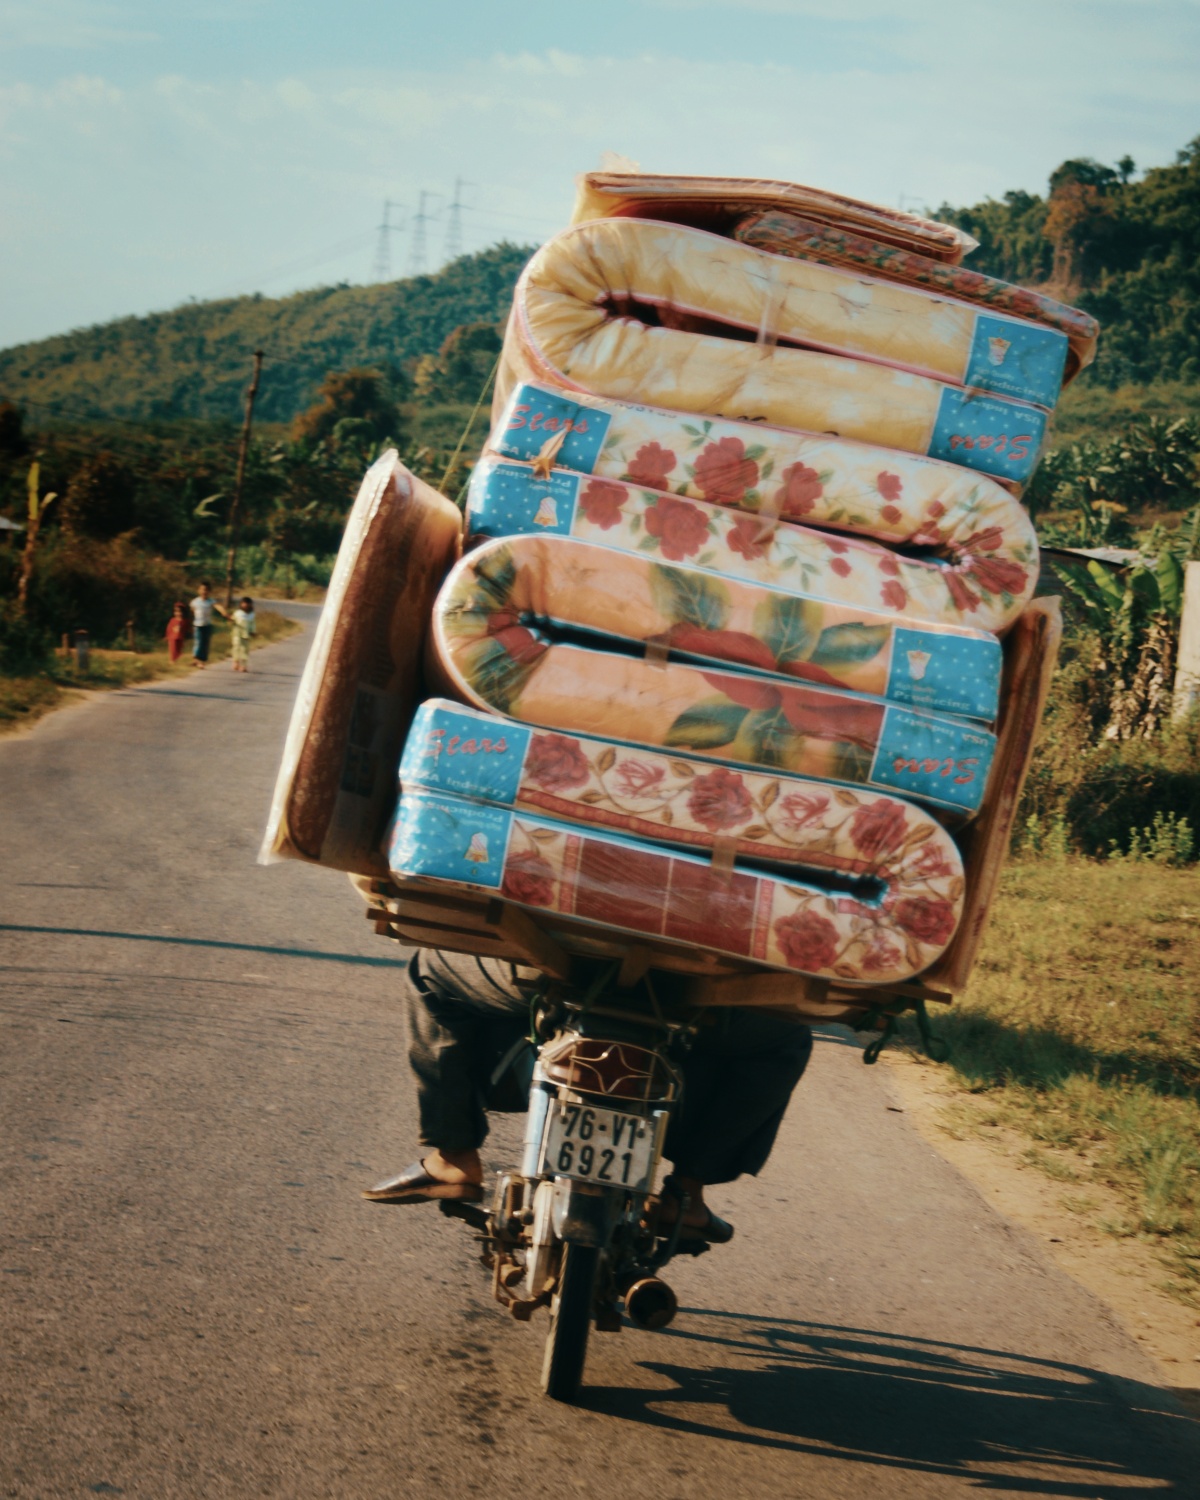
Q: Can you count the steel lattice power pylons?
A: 3